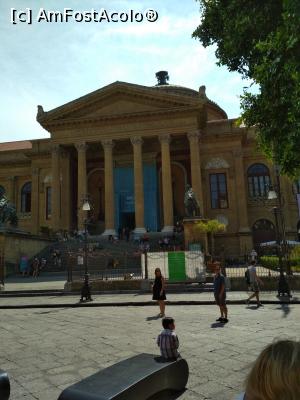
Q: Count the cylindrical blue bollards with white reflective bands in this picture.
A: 0